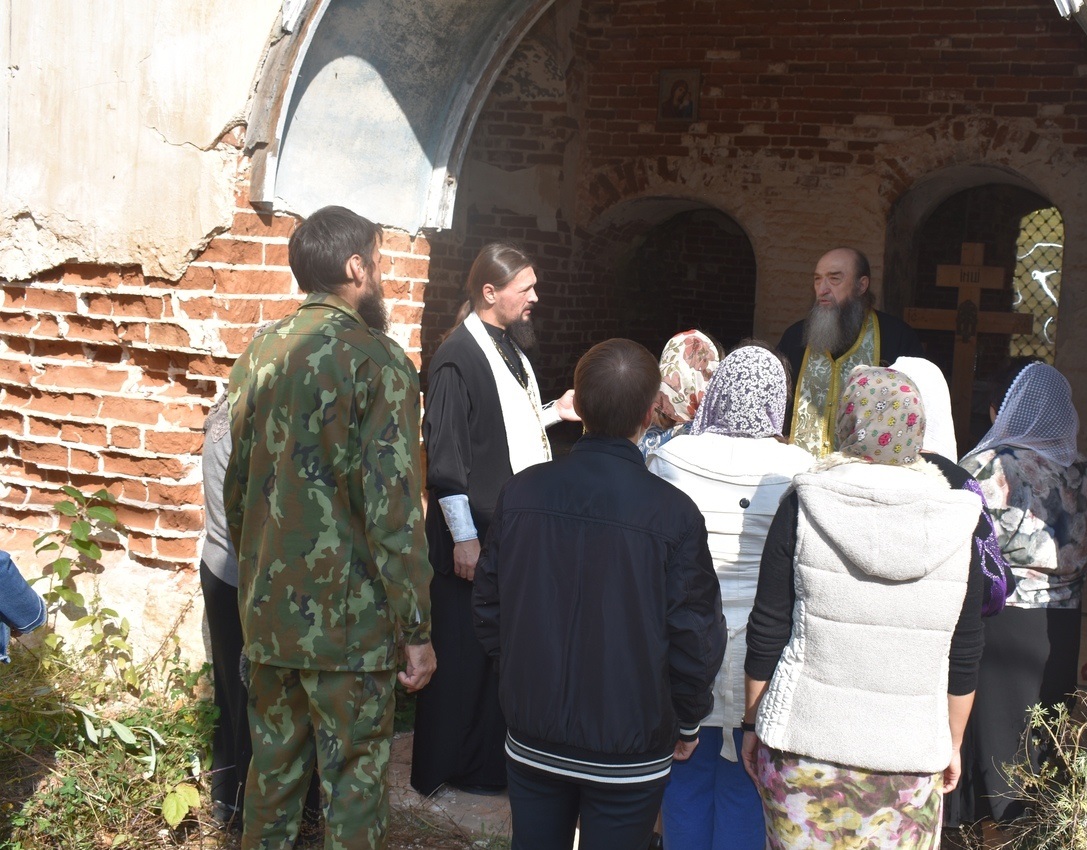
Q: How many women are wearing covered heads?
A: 5